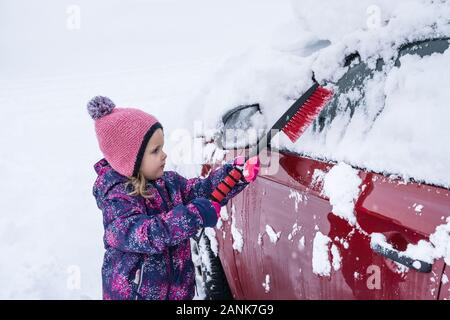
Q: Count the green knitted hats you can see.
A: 0